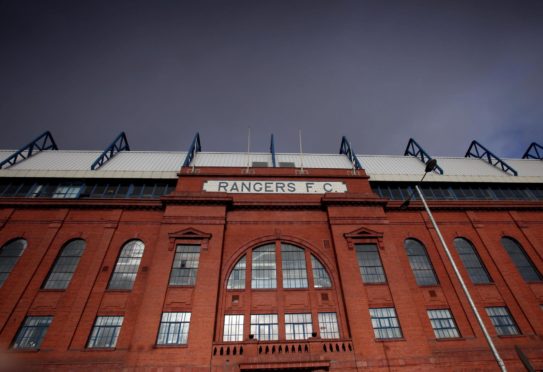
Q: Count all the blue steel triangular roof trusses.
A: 8